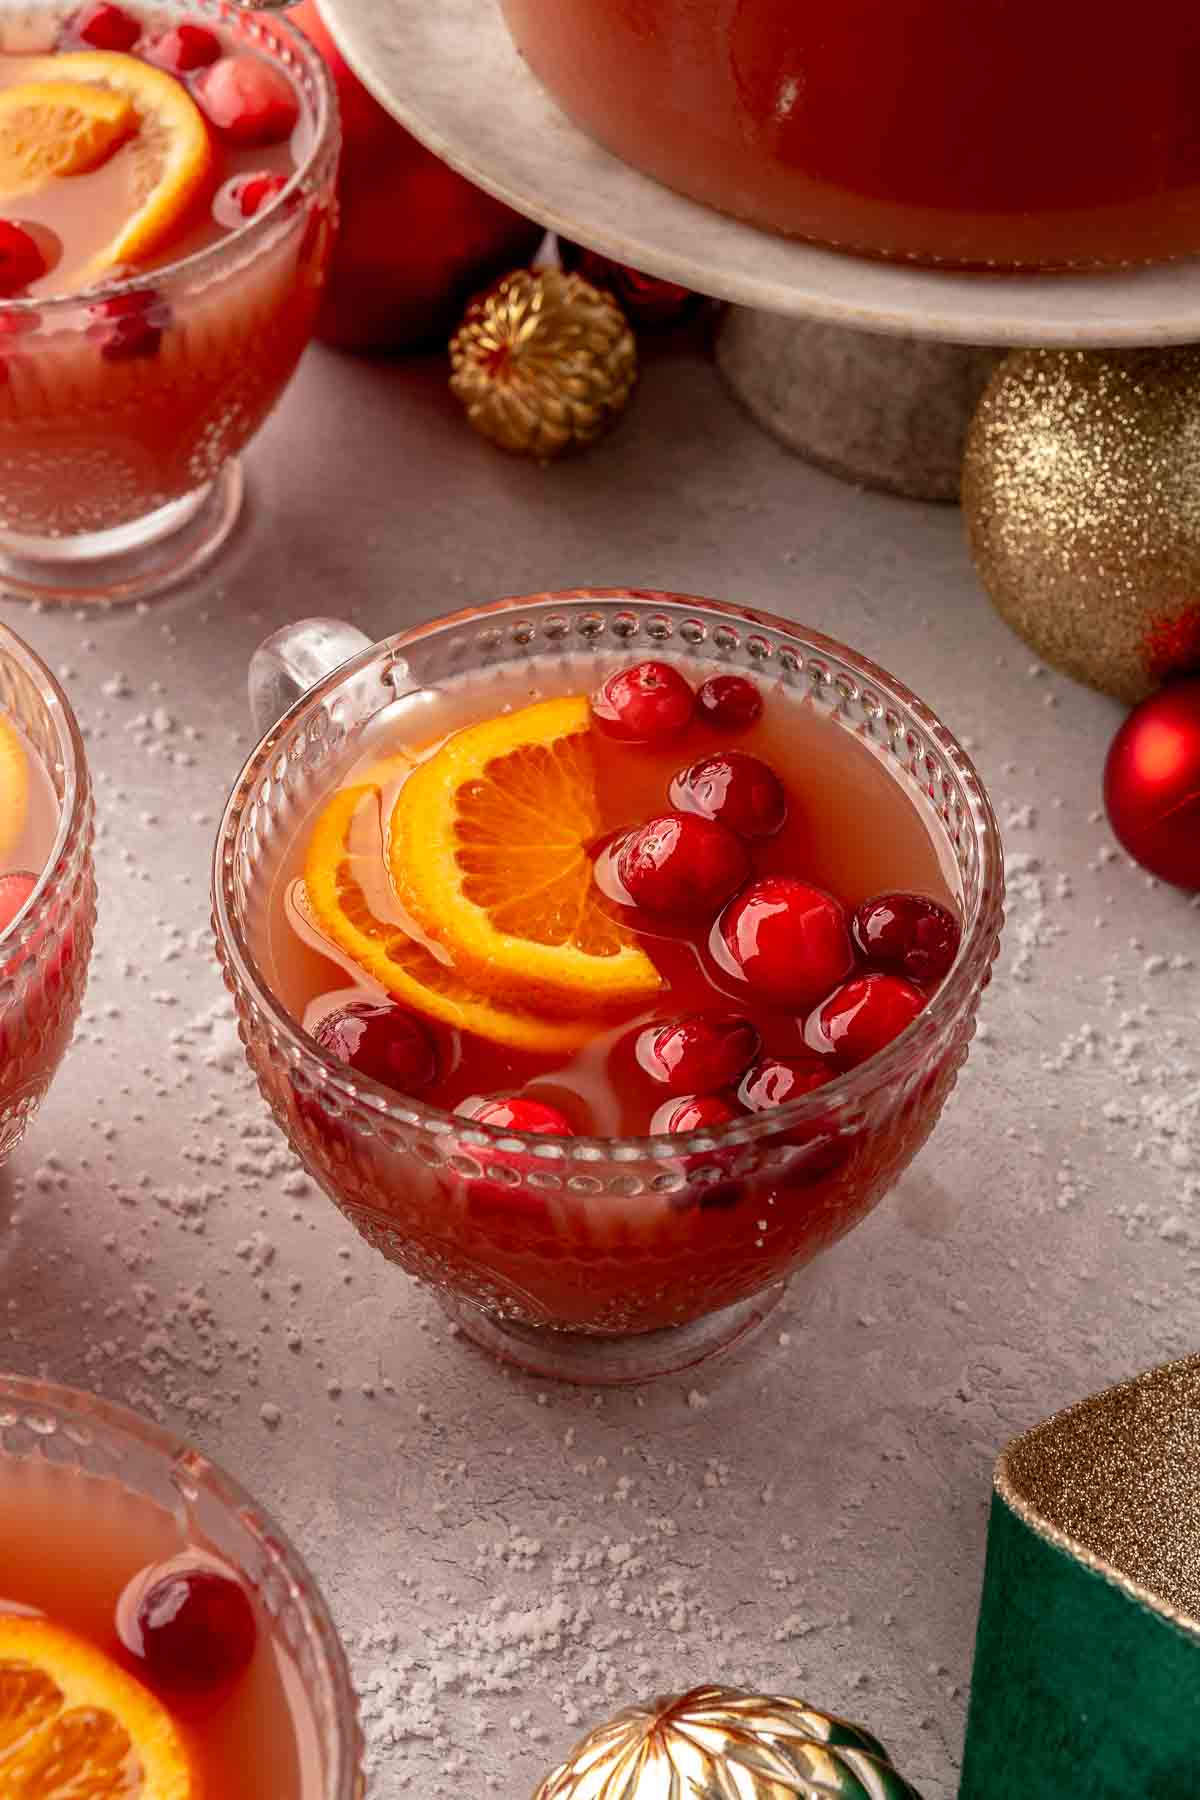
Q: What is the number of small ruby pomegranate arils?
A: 0